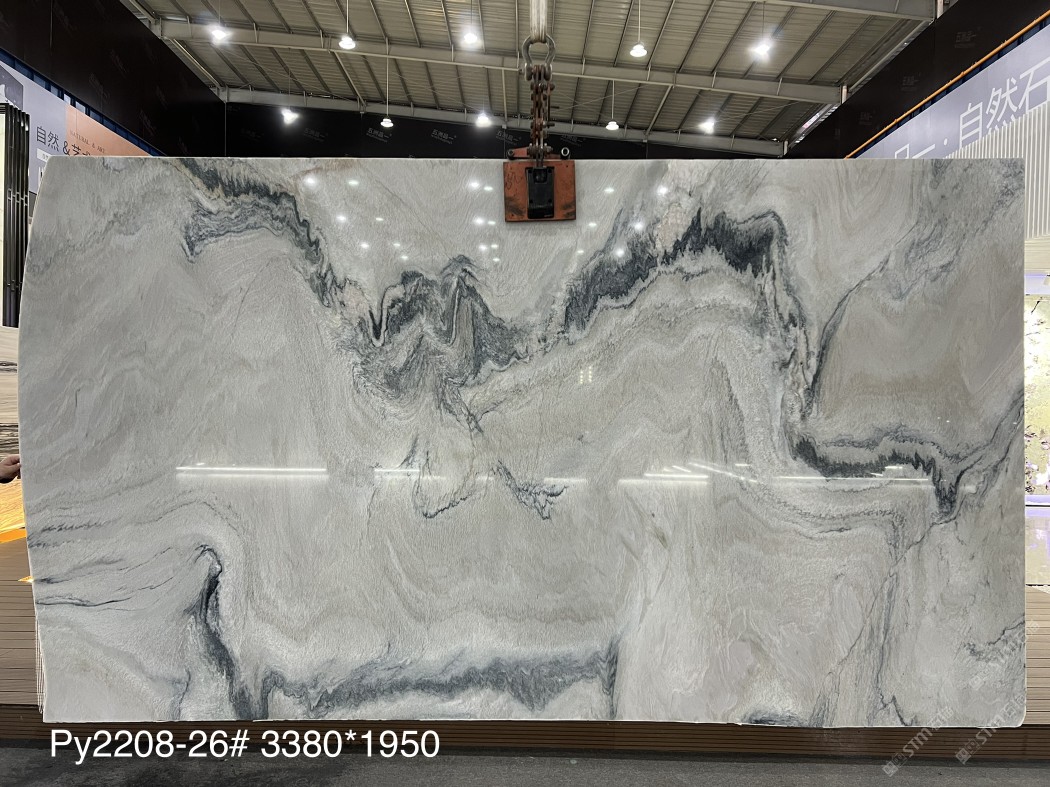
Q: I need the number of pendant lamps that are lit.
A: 10